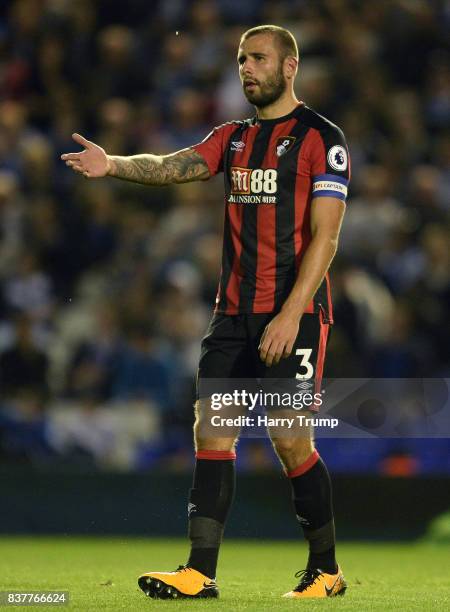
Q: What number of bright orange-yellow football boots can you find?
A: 2